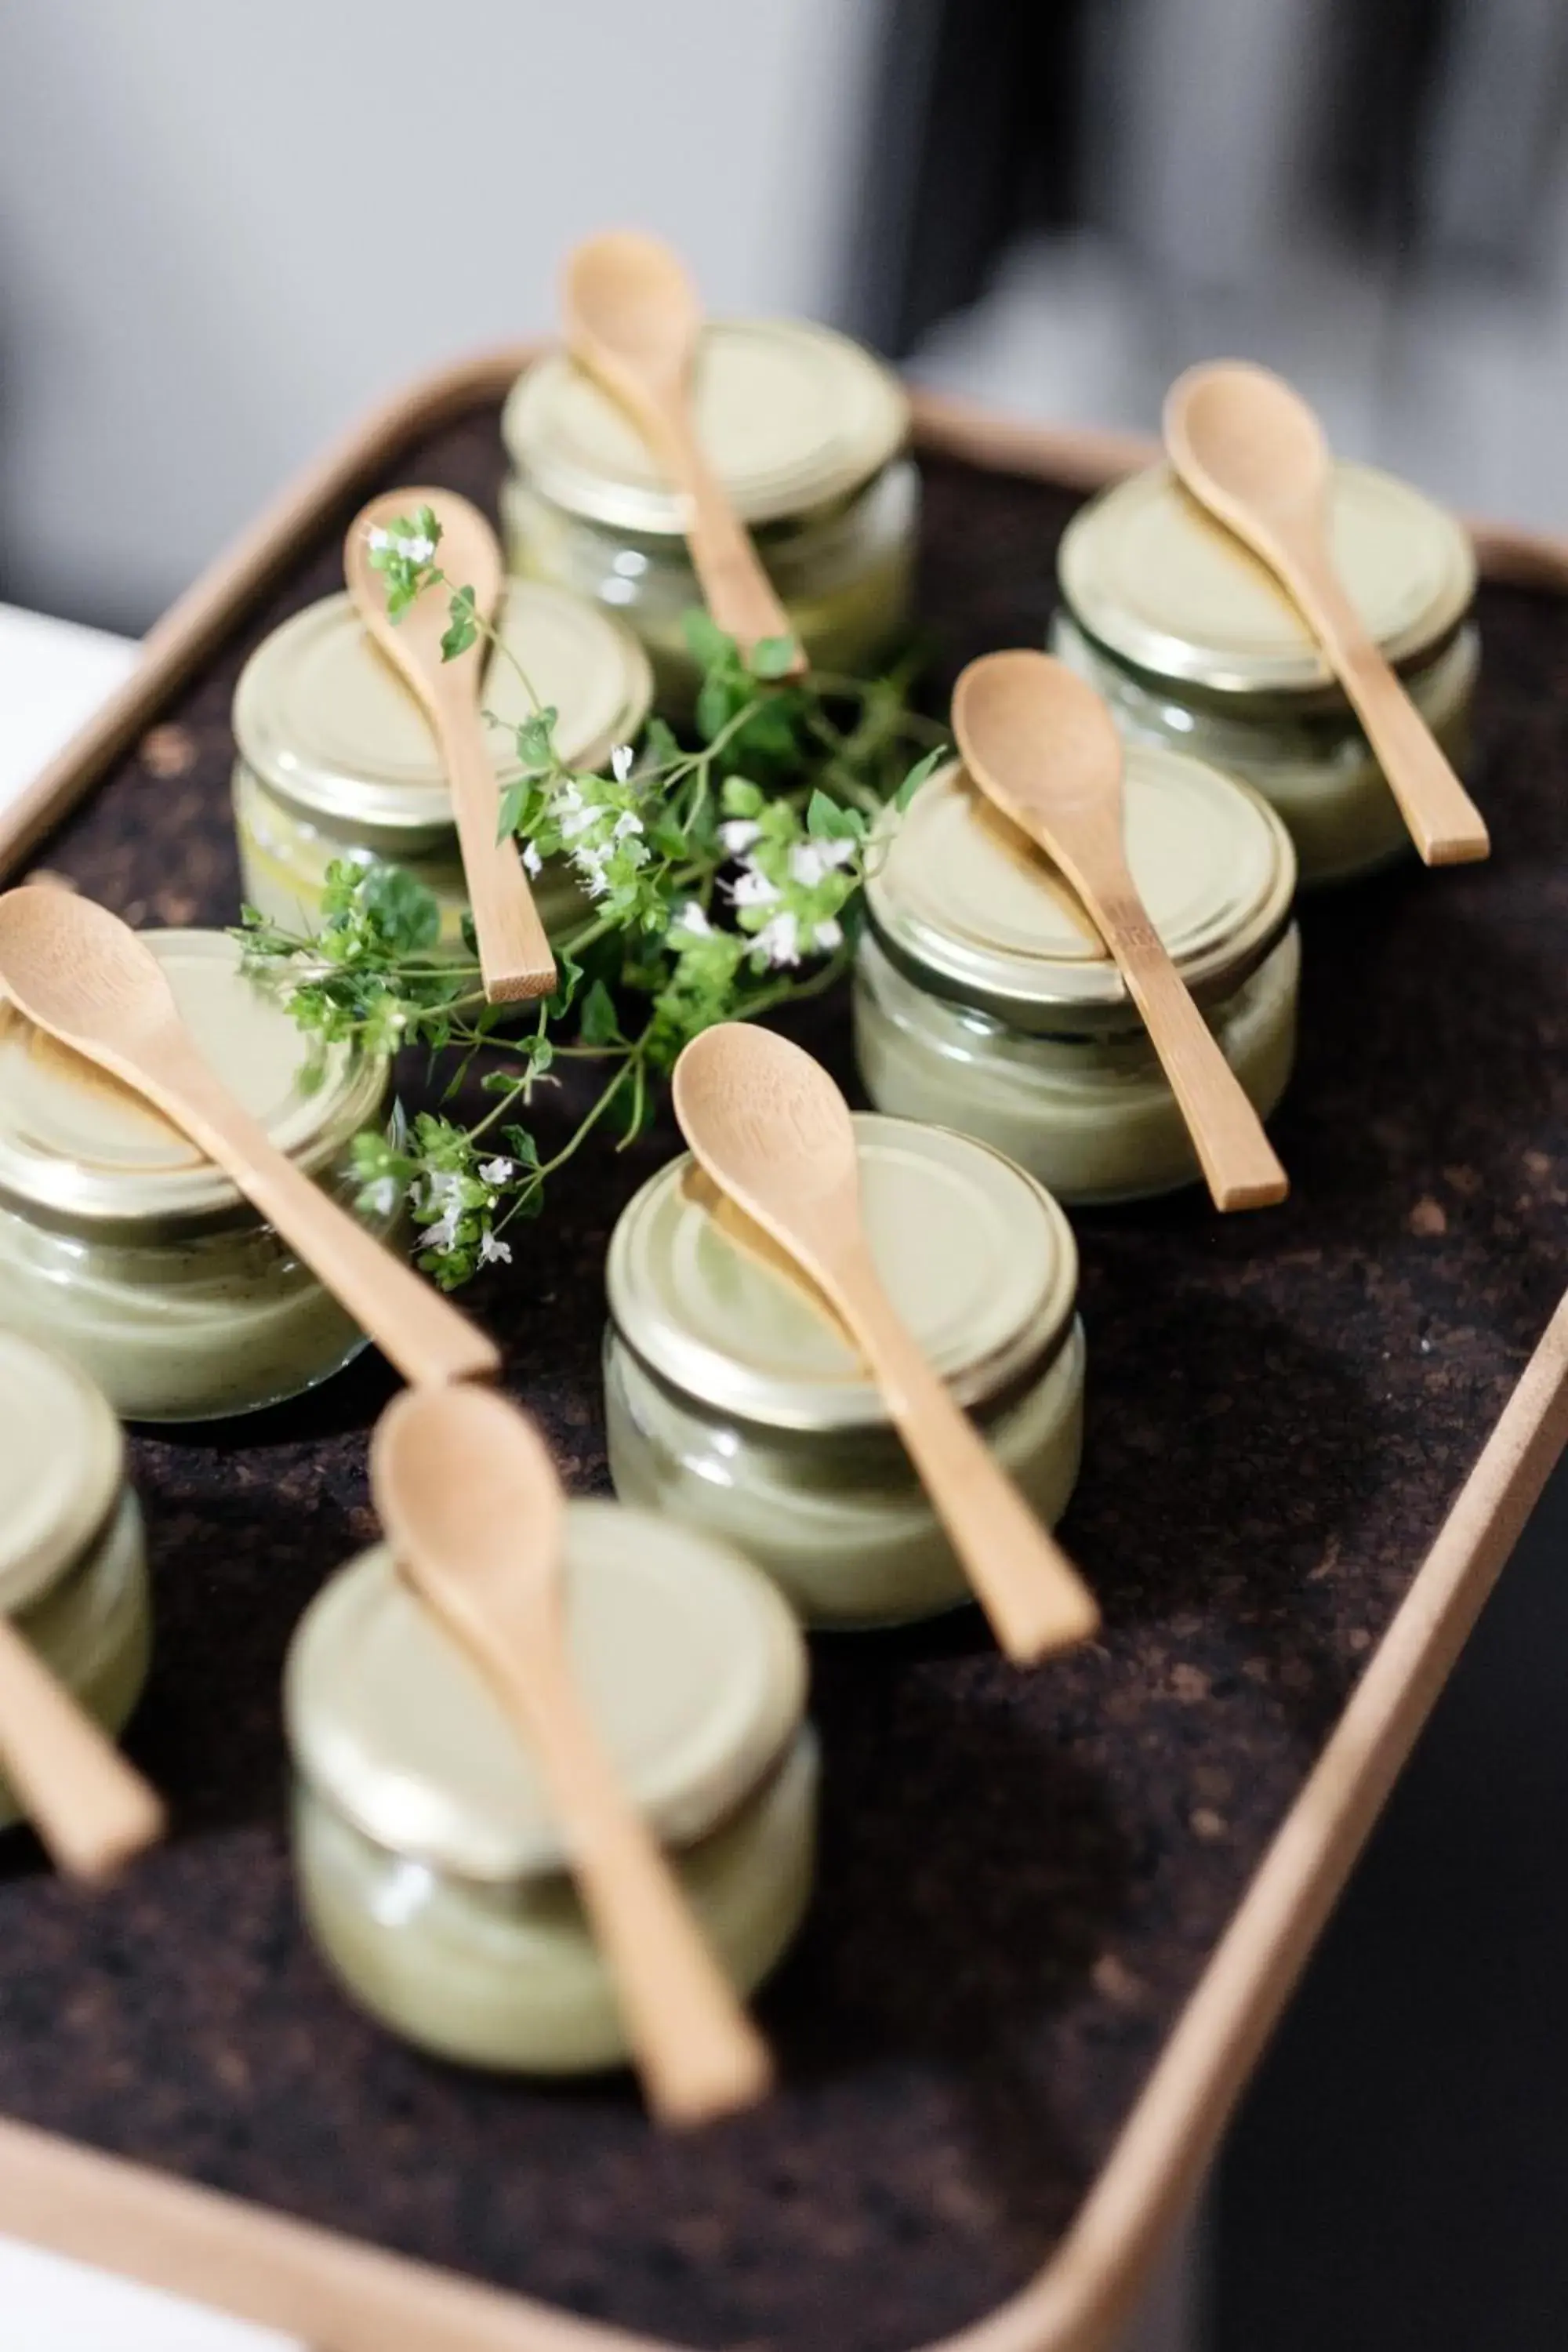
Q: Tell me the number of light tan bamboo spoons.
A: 8